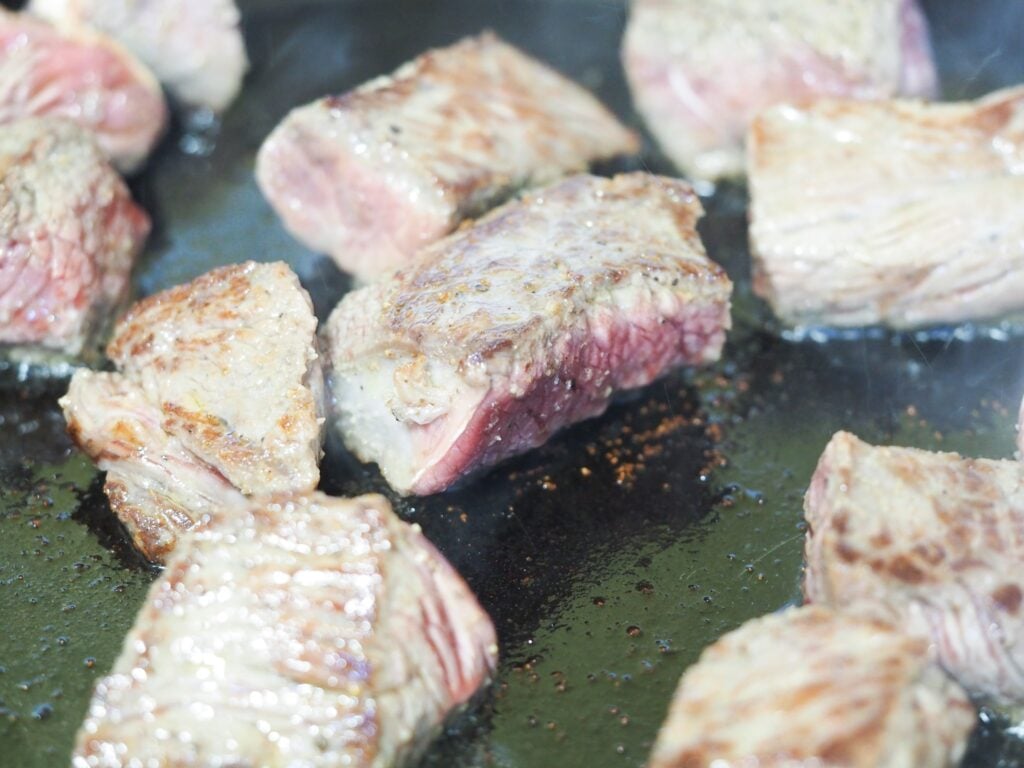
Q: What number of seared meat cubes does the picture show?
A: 11